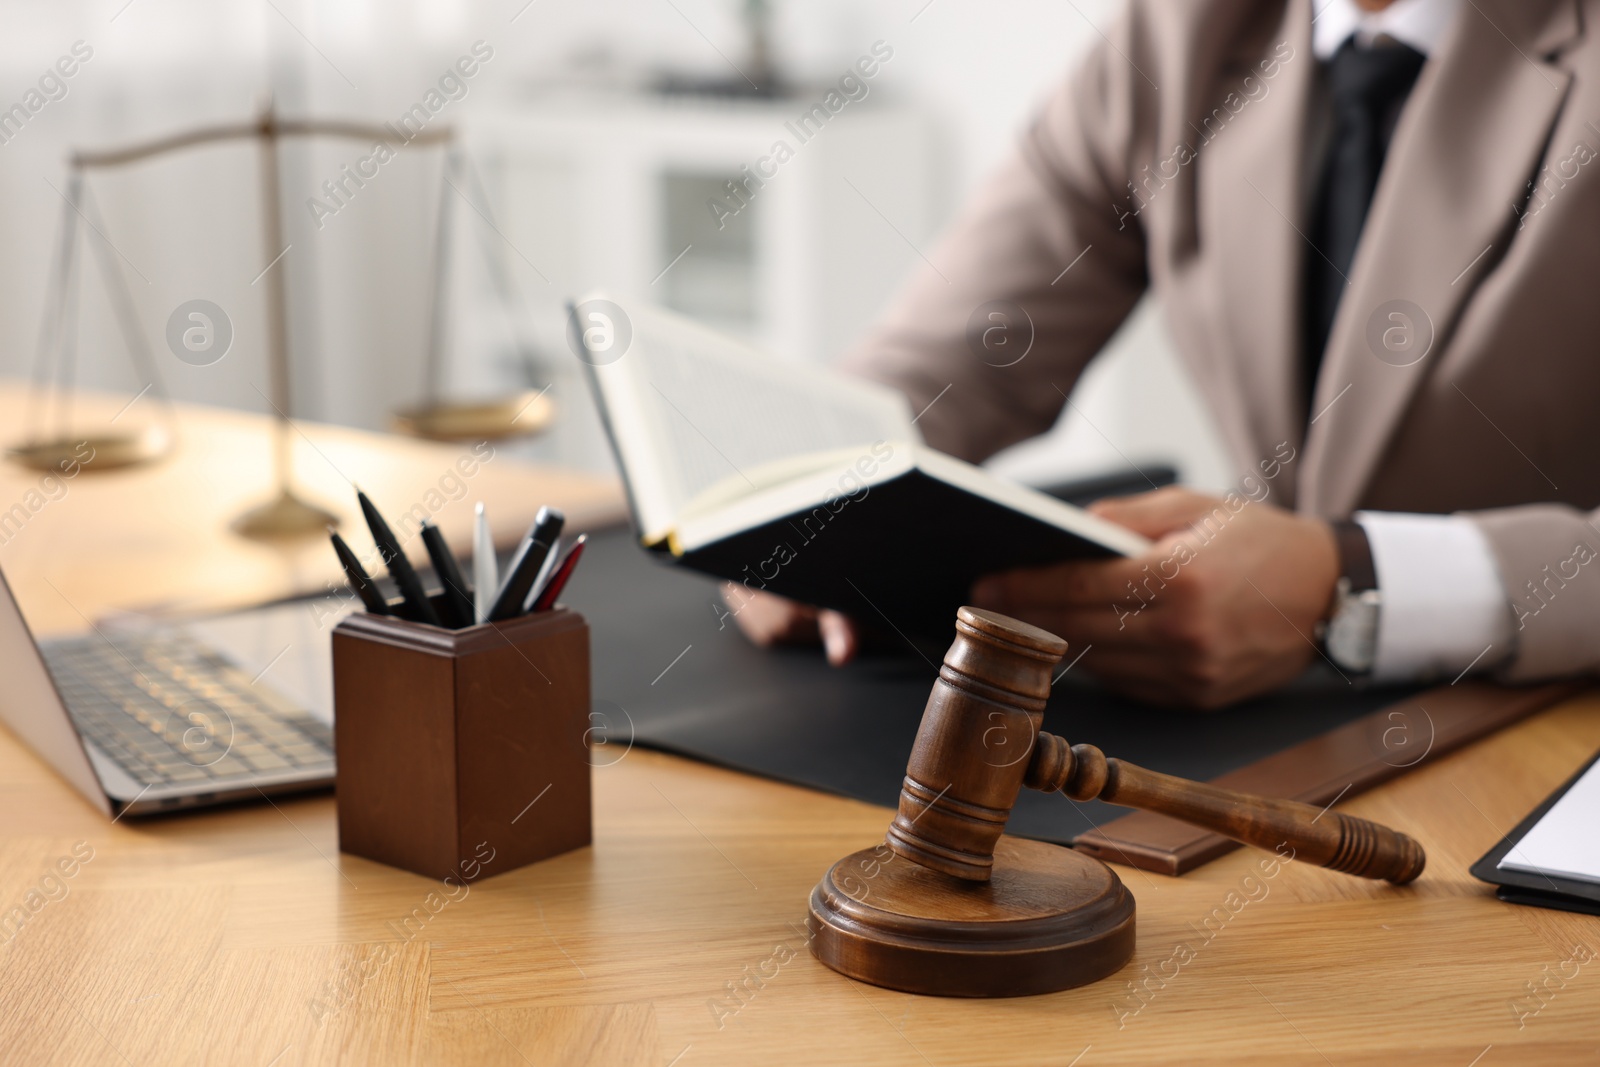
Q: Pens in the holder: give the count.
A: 7